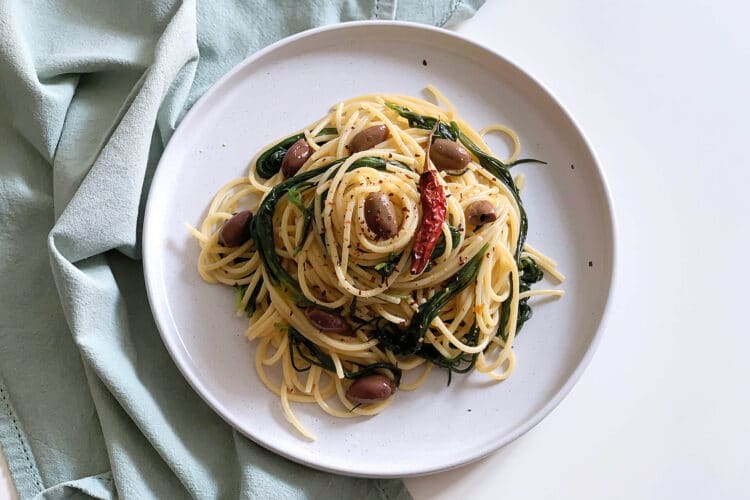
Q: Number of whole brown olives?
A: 8